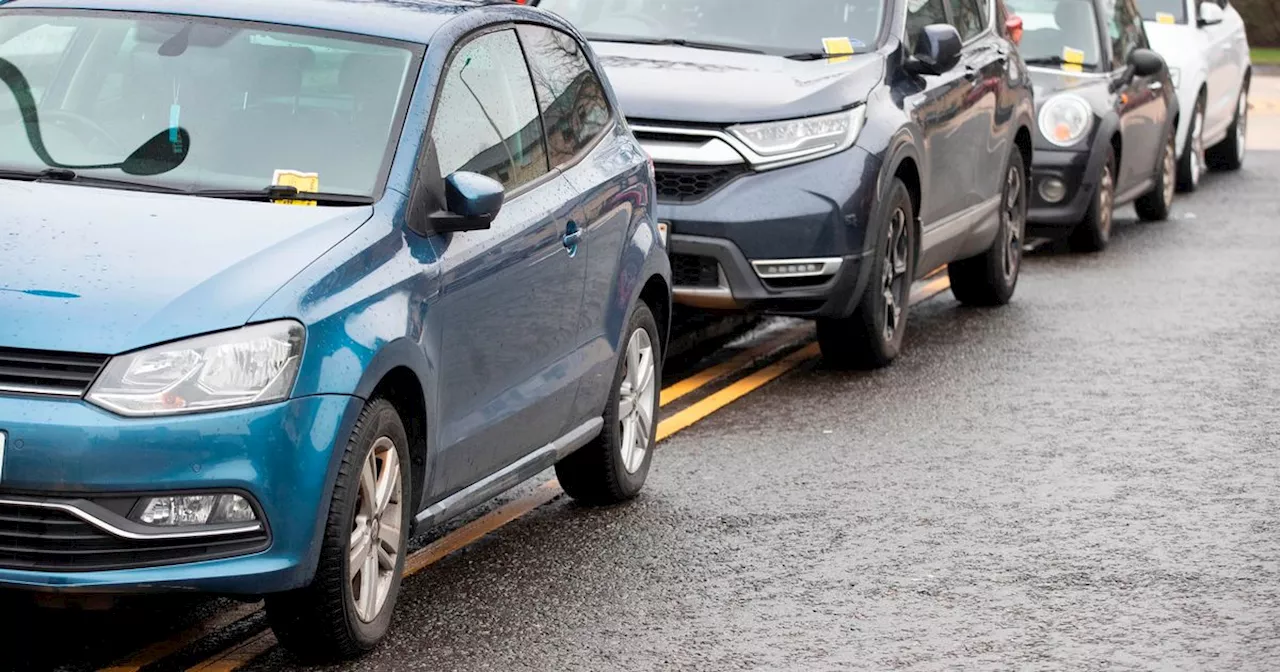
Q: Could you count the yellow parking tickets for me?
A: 4